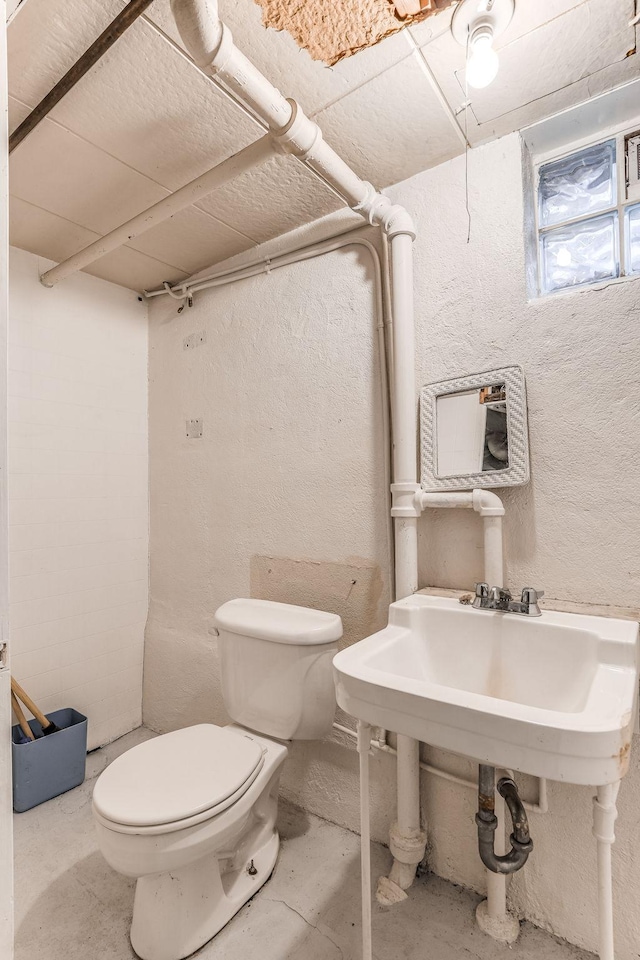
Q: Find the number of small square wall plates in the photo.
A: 2